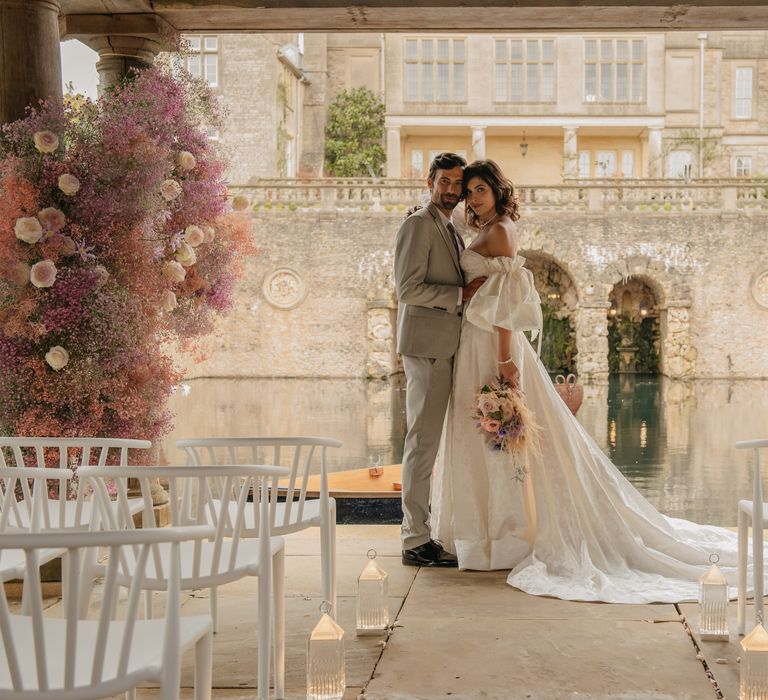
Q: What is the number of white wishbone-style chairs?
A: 6